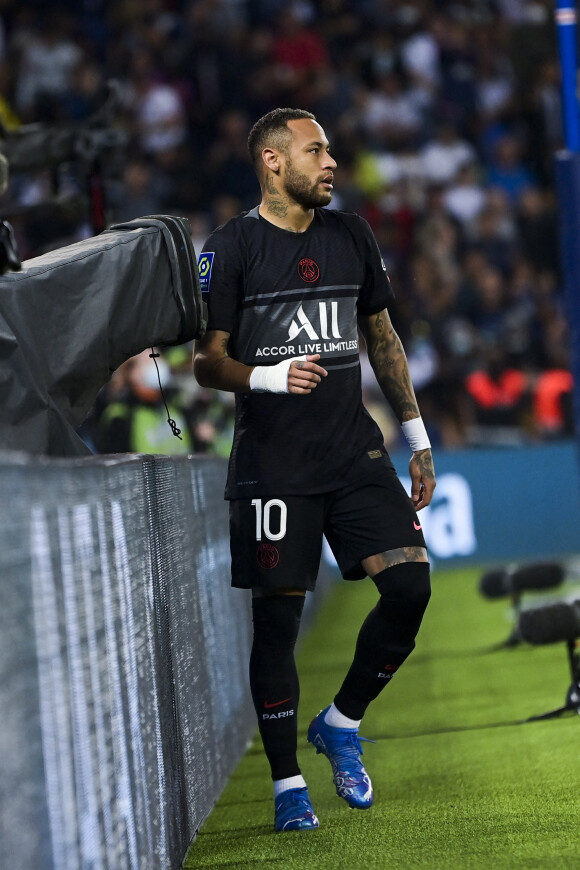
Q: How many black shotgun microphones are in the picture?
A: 2